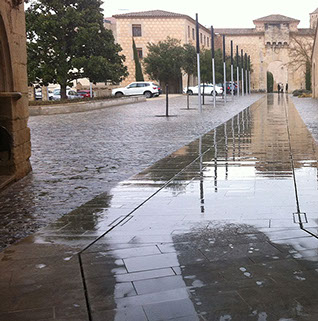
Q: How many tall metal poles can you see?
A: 8